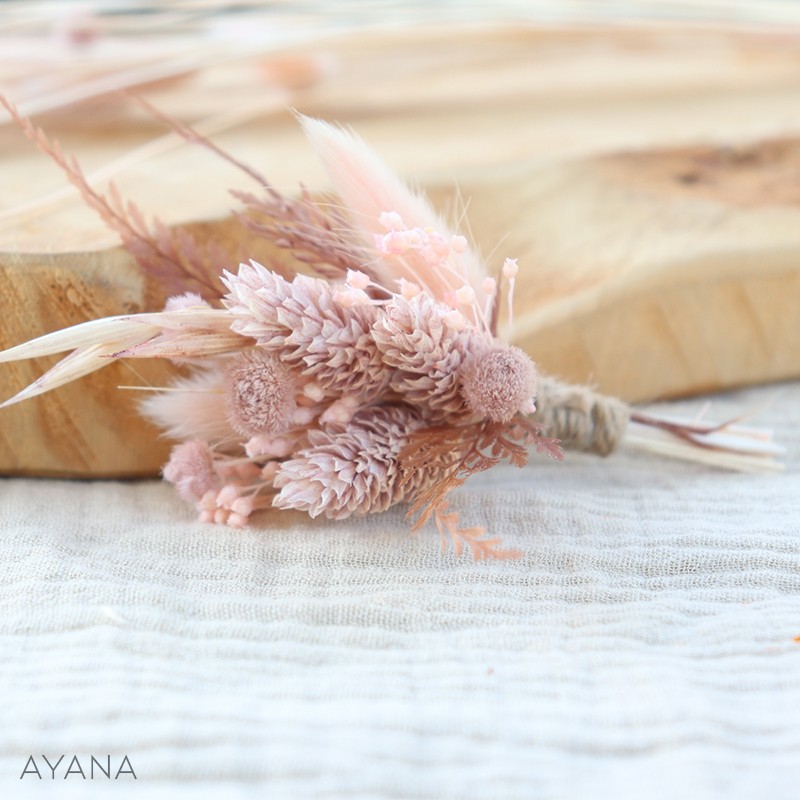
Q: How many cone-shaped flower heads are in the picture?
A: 3